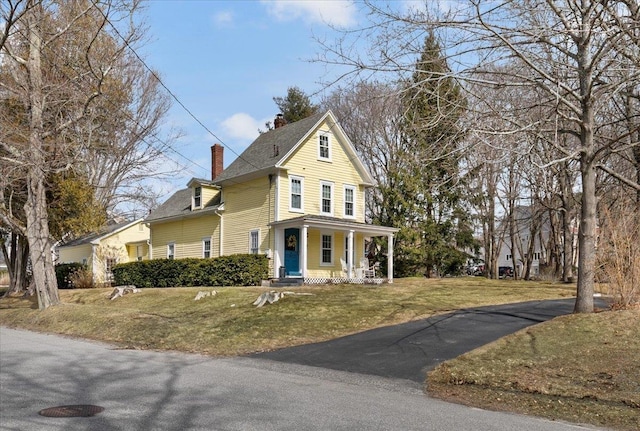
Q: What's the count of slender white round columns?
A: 3